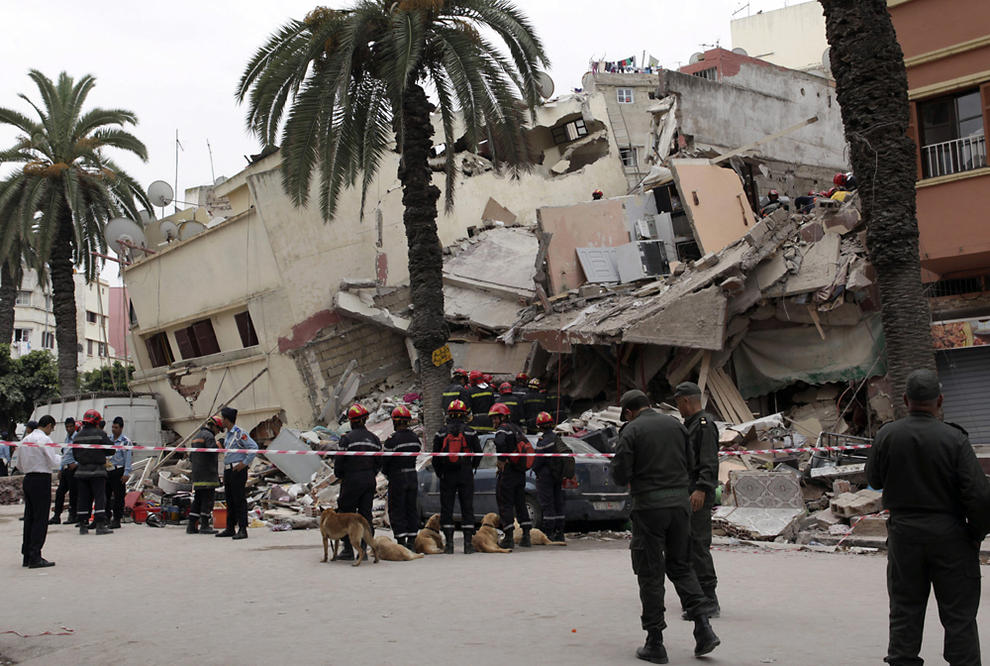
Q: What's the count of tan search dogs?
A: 5